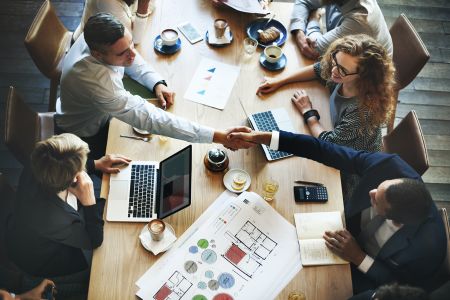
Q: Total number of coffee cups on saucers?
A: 4